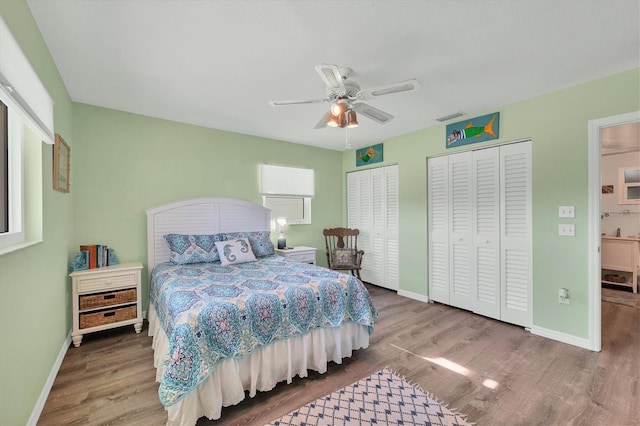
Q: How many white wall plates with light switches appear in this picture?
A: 2